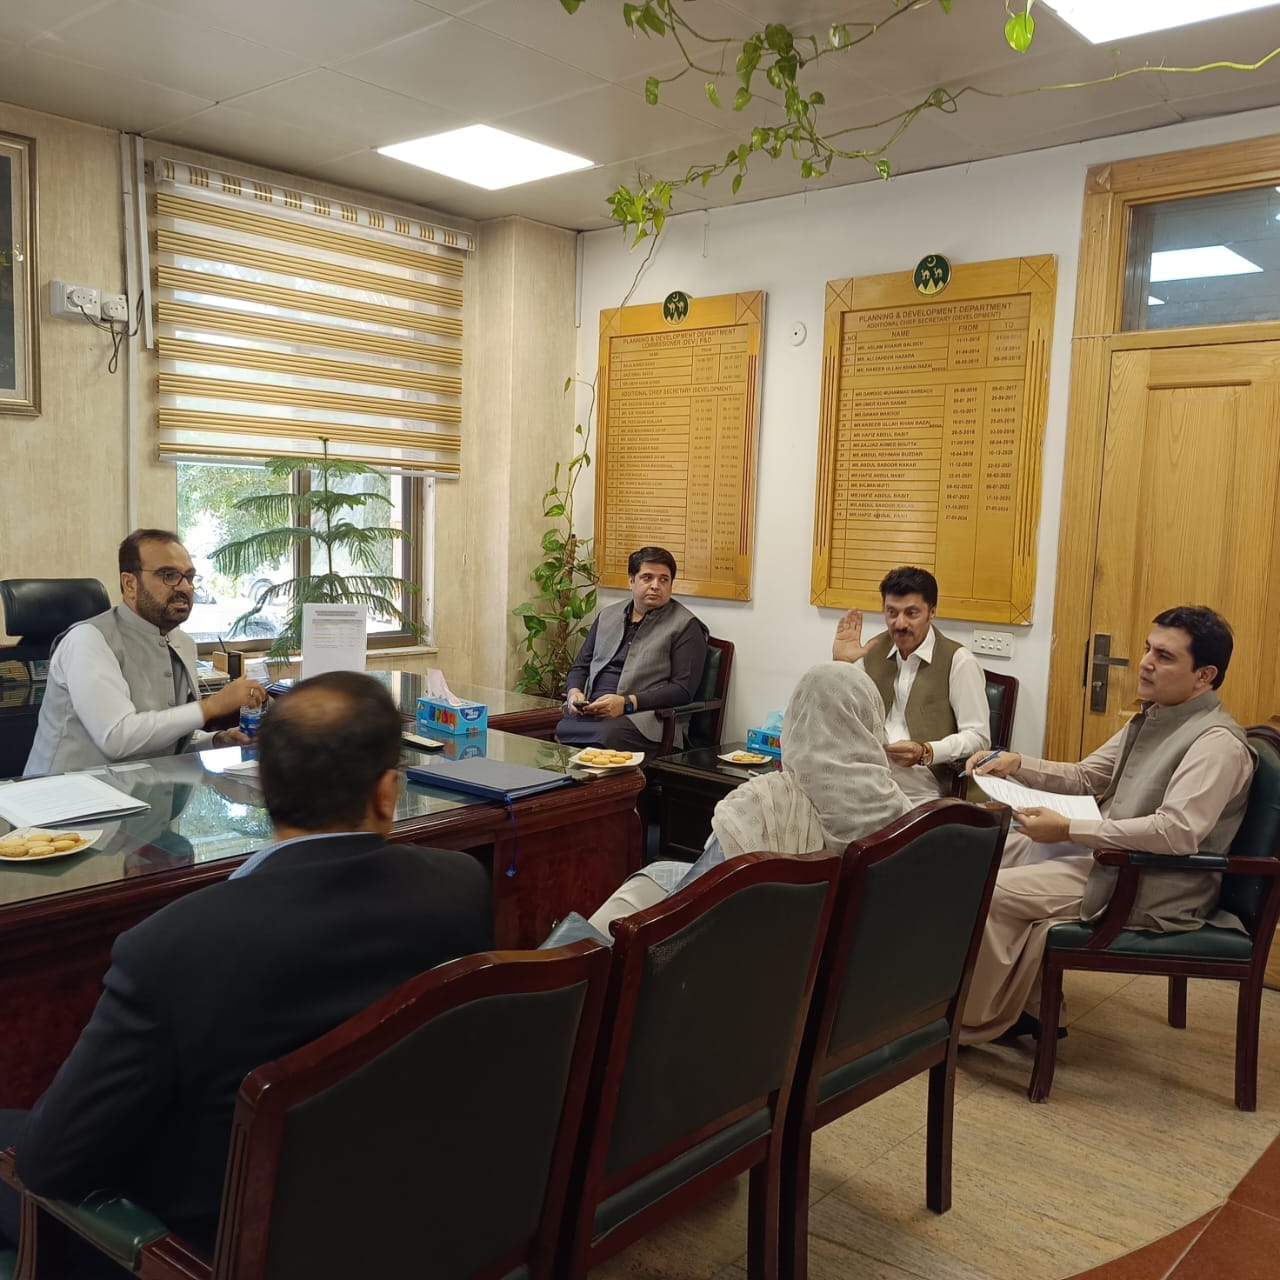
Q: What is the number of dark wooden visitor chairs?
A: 6